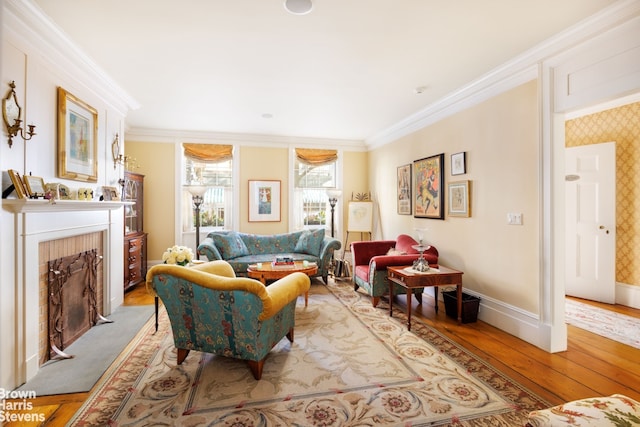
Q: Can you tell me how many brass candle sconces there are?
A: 2